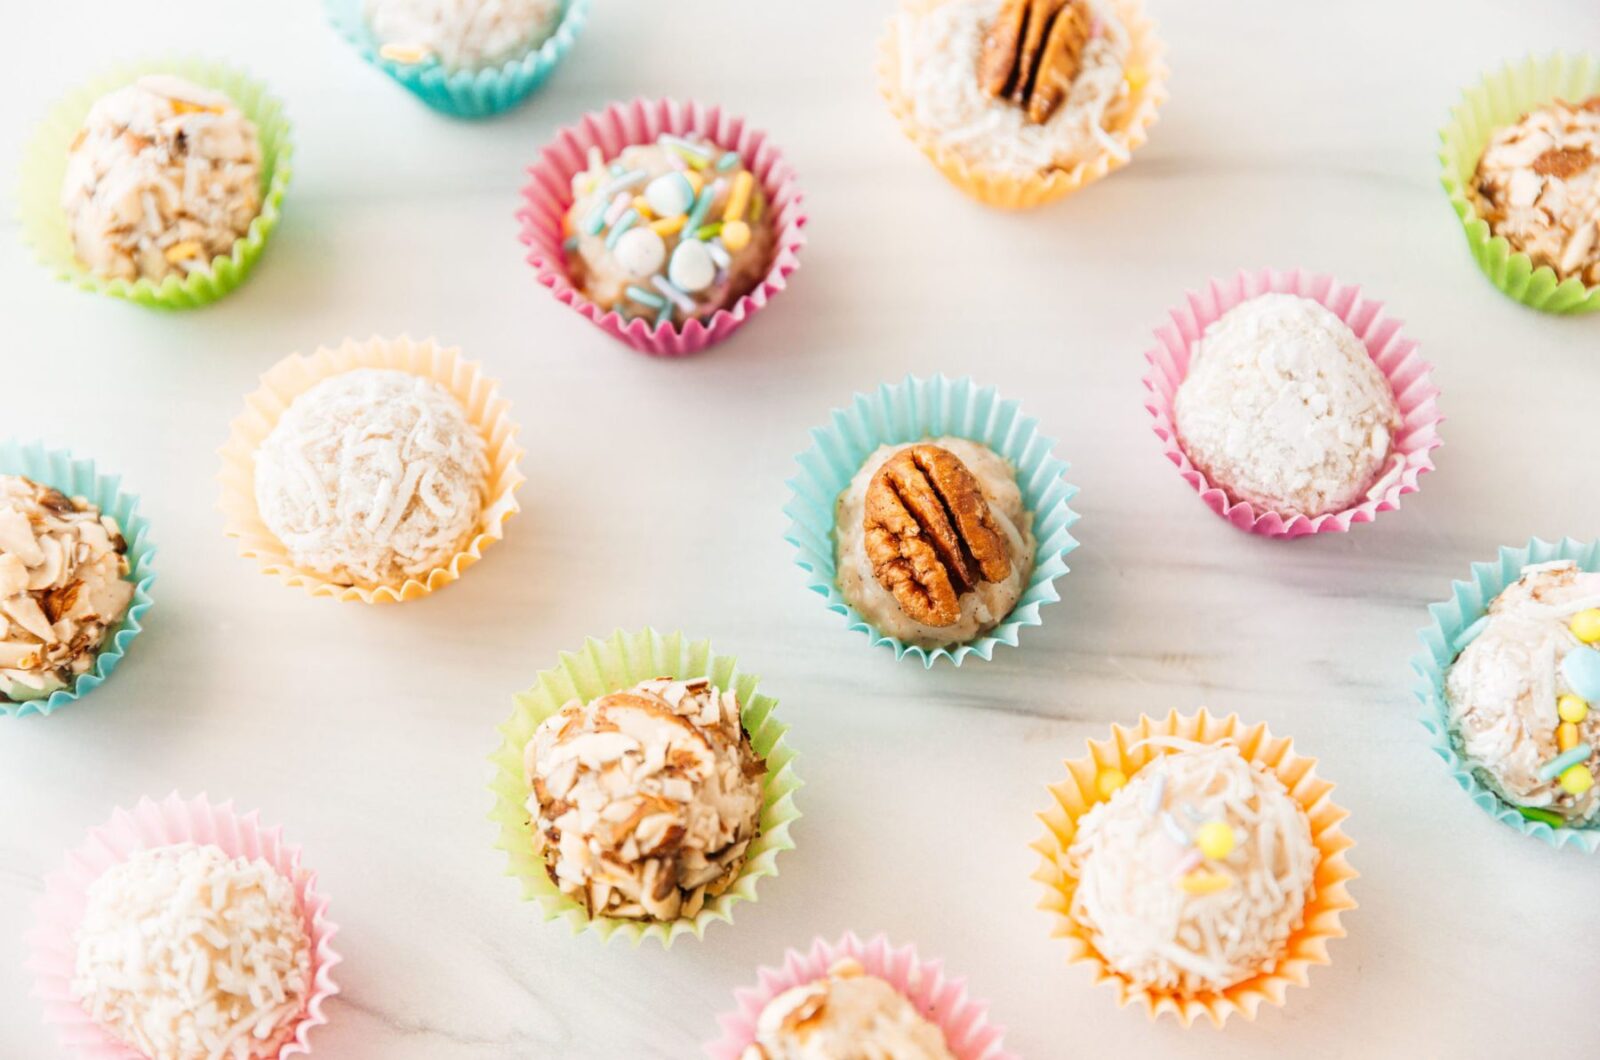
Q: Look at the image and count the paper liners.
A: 14